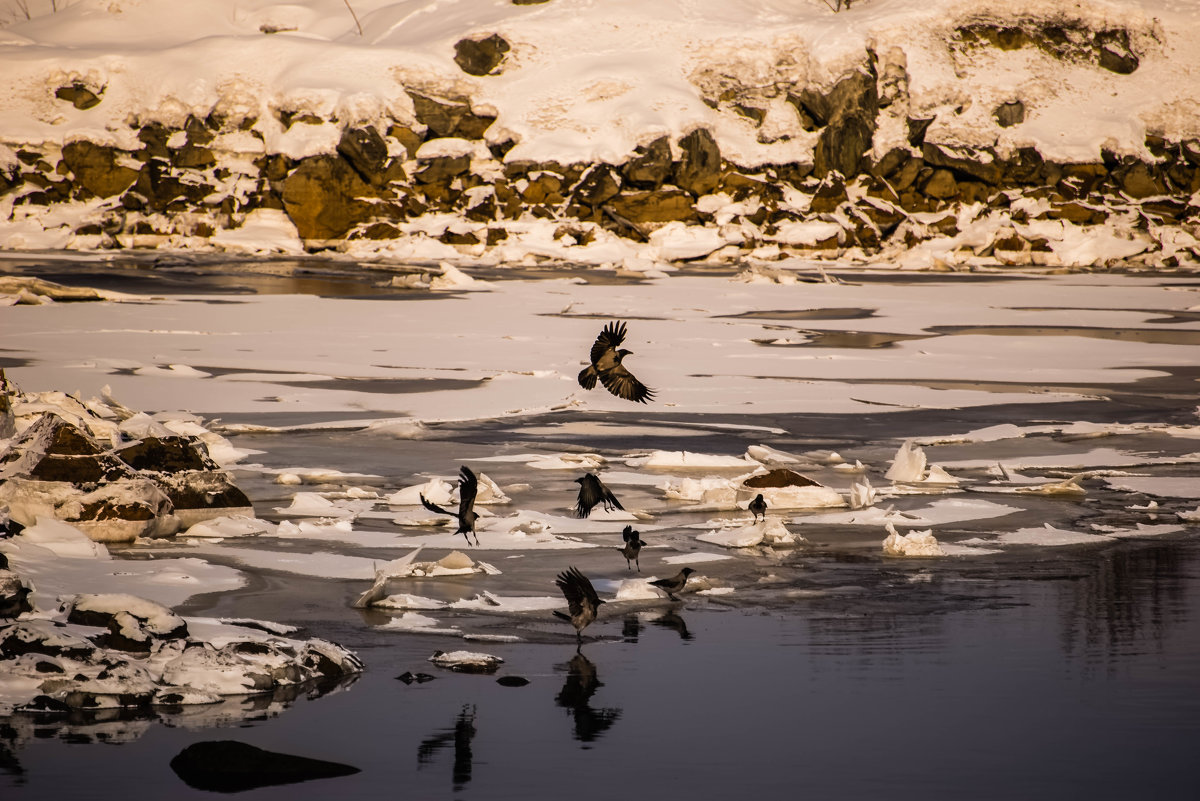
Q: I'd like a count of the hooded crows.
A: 7